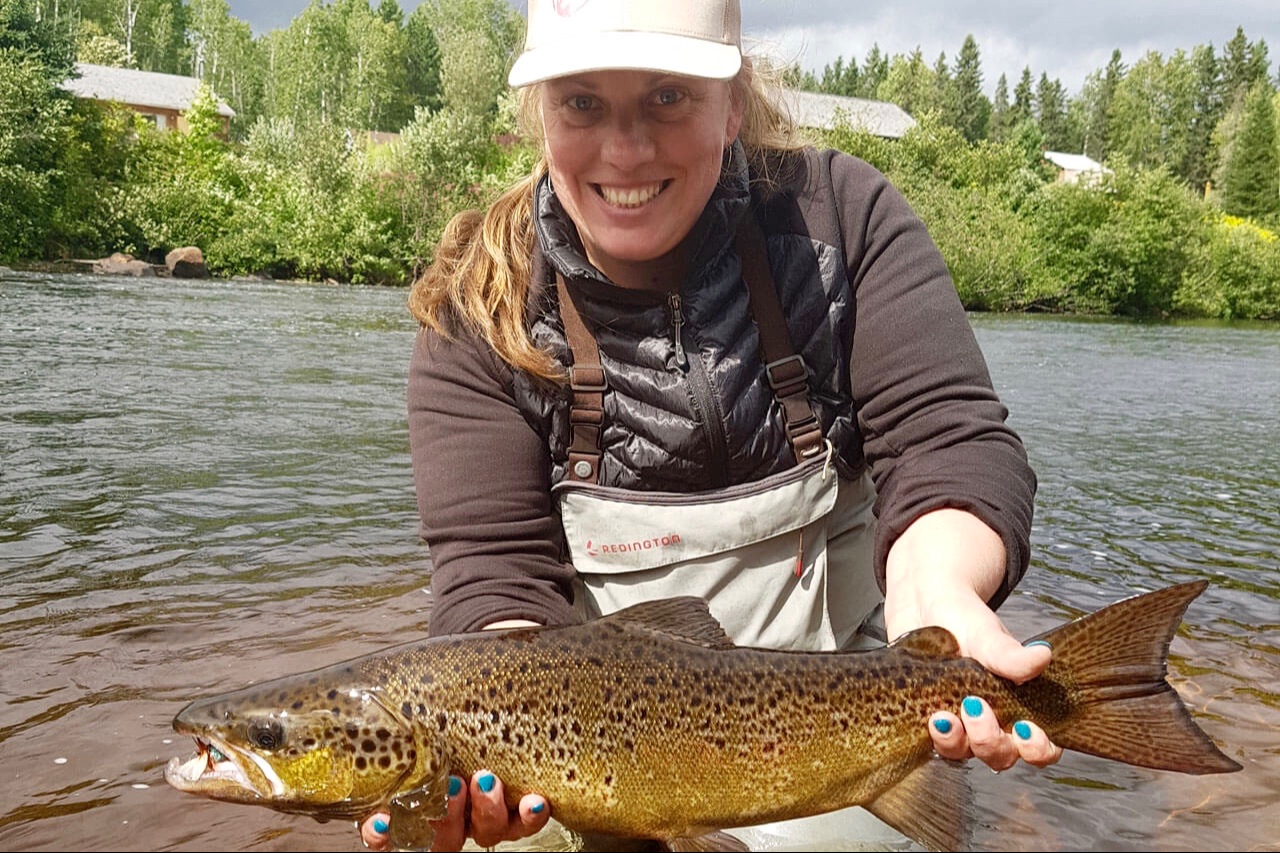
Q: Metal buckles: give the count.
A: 2